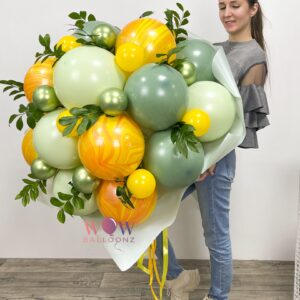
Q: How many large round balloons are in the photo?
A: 13